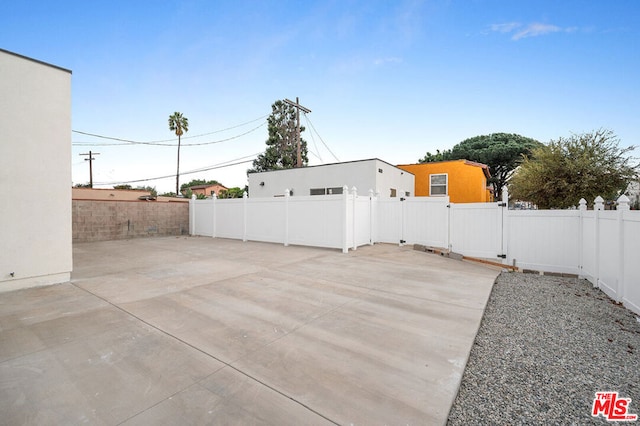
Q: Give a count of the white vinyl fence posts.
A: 13